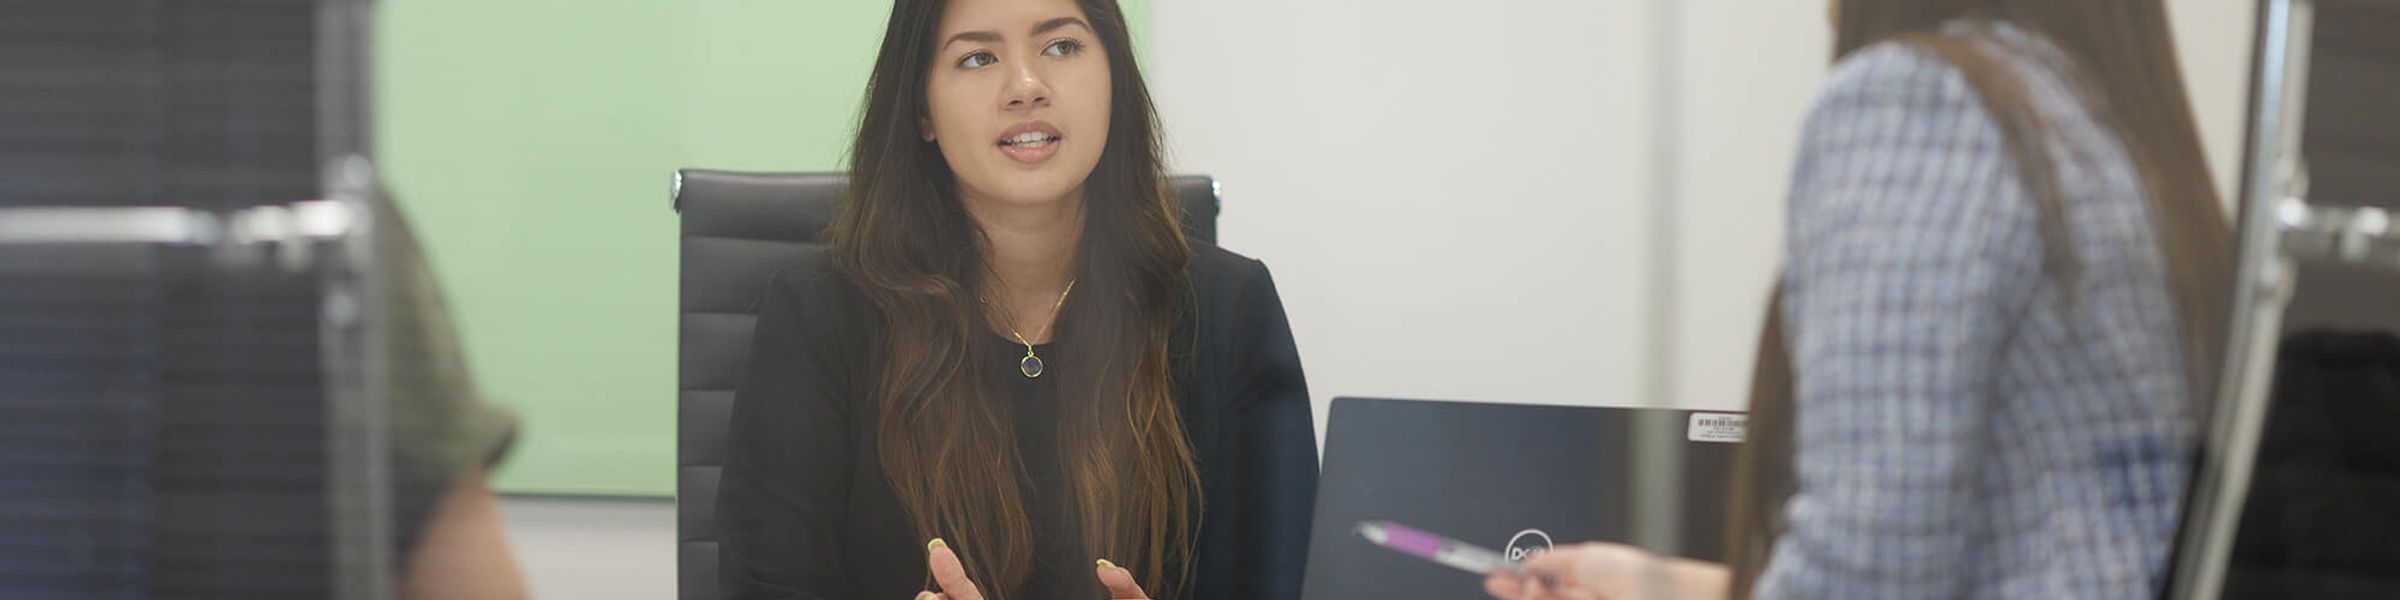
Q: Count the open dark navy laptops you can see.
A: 1